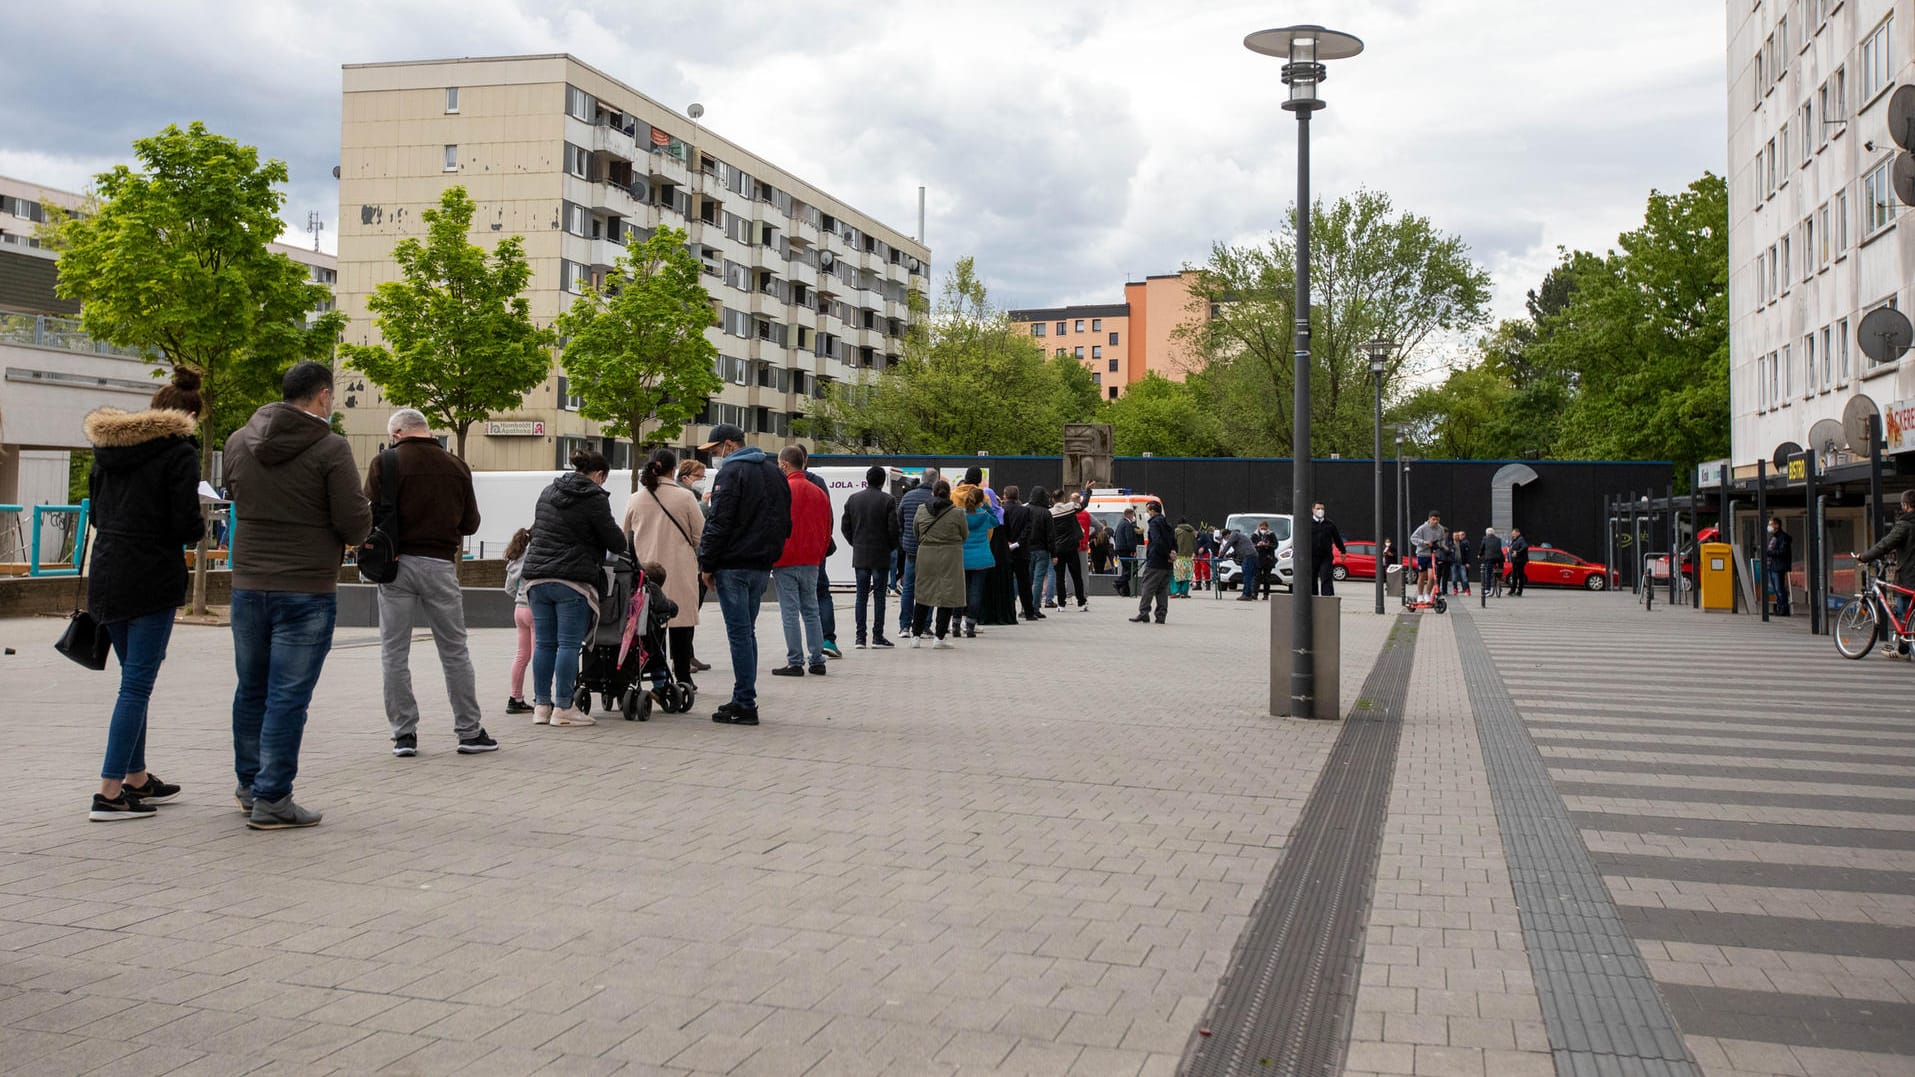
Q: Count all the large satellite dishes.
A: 6